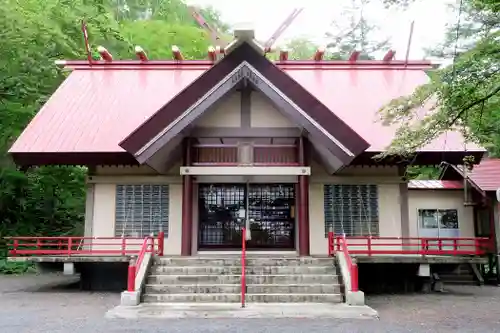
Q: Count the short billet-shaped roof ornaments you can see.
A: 8